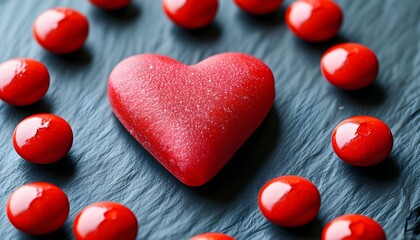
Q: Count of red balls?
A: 14